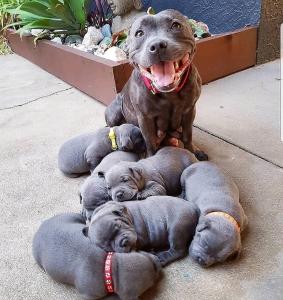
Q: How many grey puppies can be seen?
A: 6